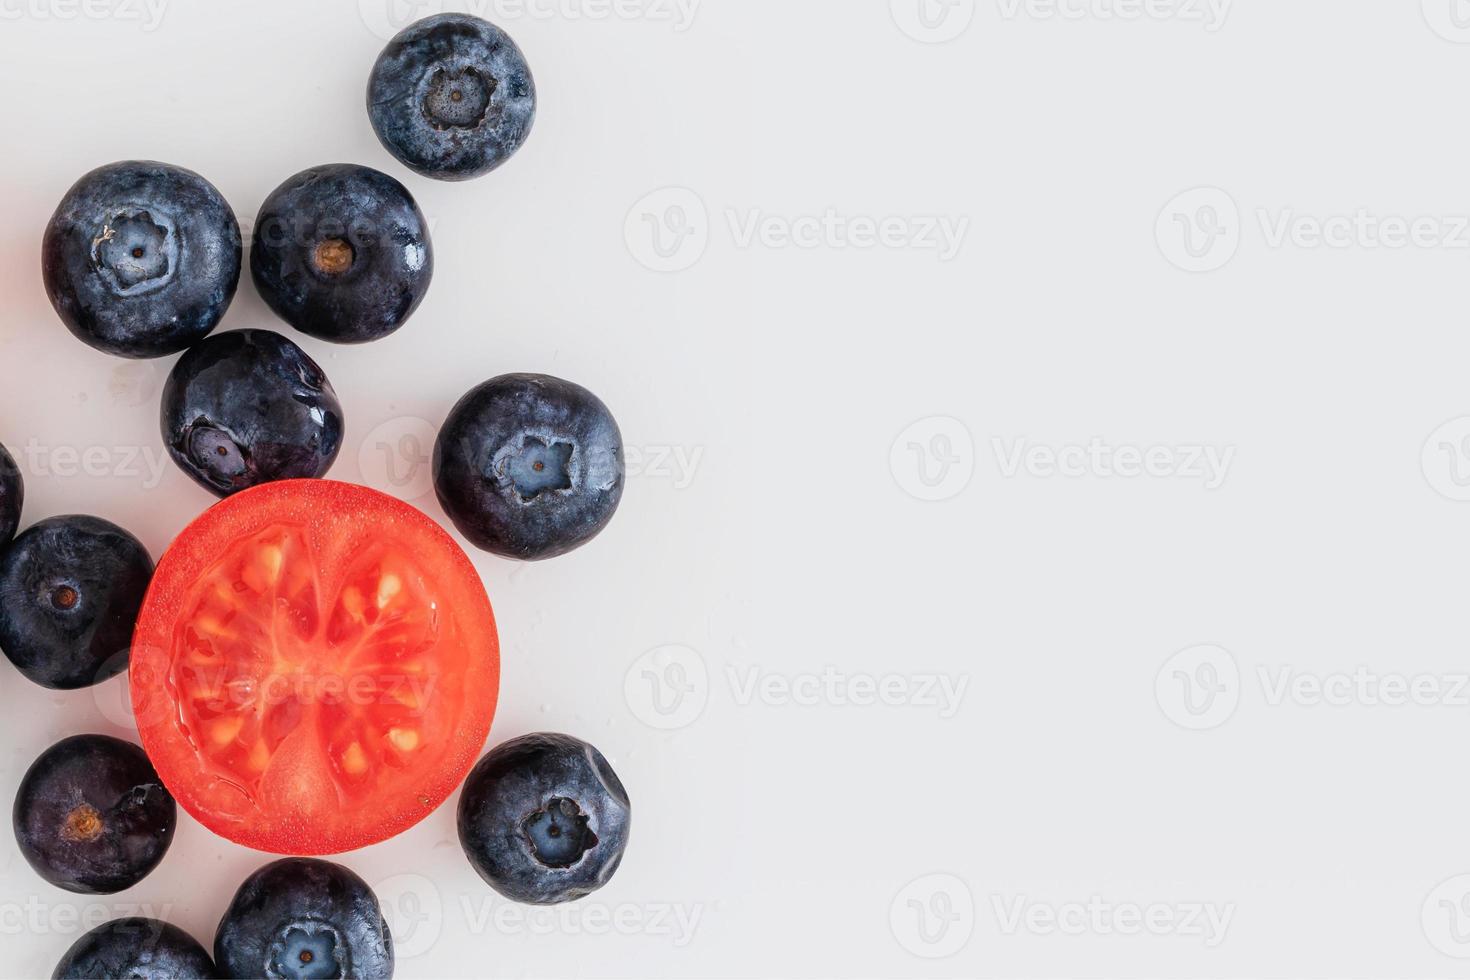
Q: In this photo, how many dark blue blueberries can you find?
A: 11